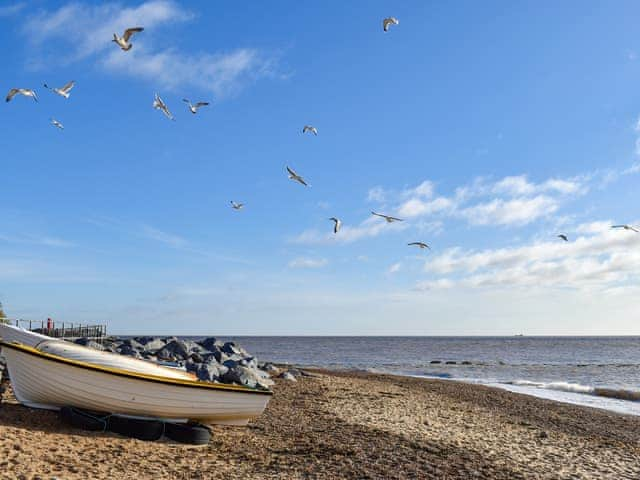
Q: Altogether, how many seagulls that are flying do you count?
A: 15